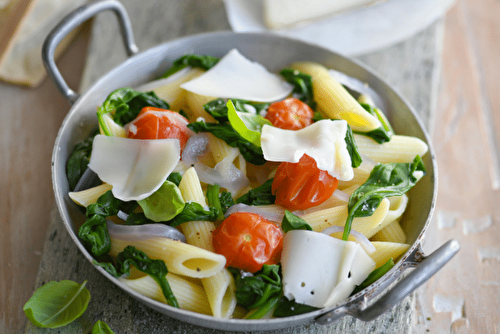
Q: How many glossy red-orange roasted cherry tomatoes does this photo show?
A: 4